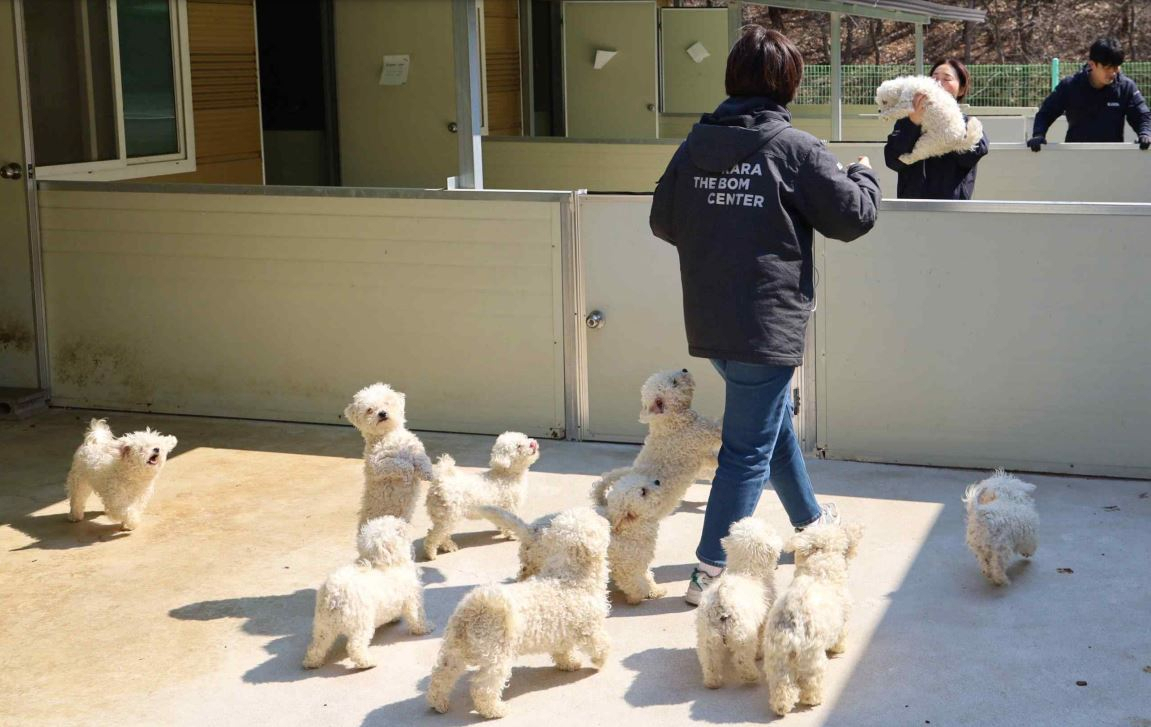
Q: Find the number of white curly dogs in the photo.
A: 11